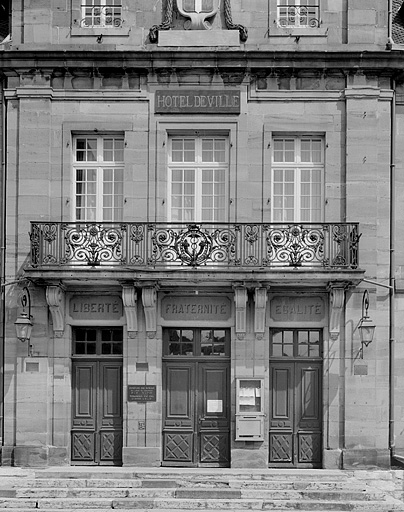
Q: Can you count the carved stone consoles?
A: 6